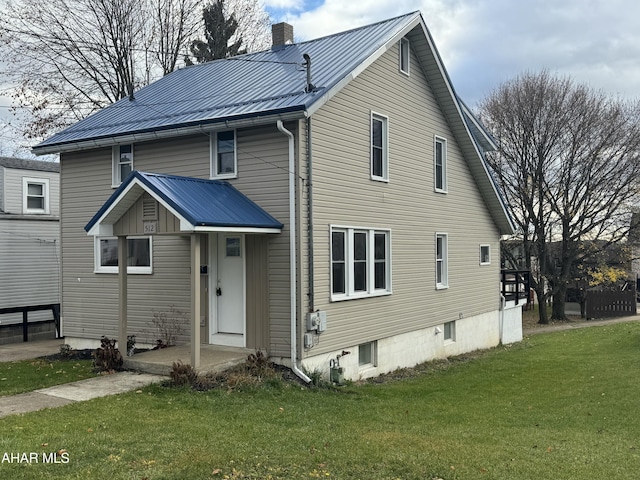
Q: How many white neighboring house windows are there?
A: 1